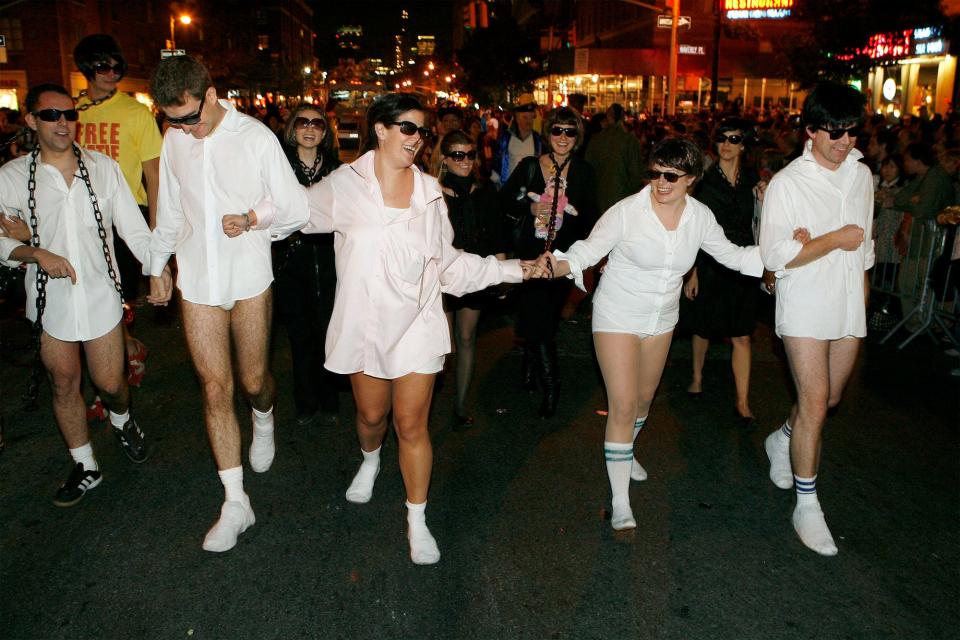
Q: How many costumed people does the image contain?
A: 10